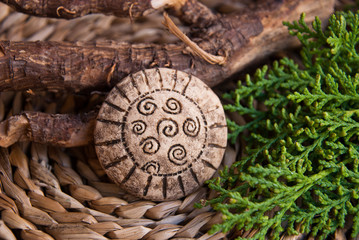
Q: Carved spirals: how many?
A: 7